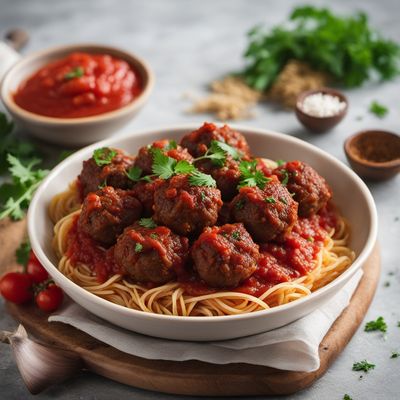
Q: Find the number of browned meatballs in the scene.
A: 10